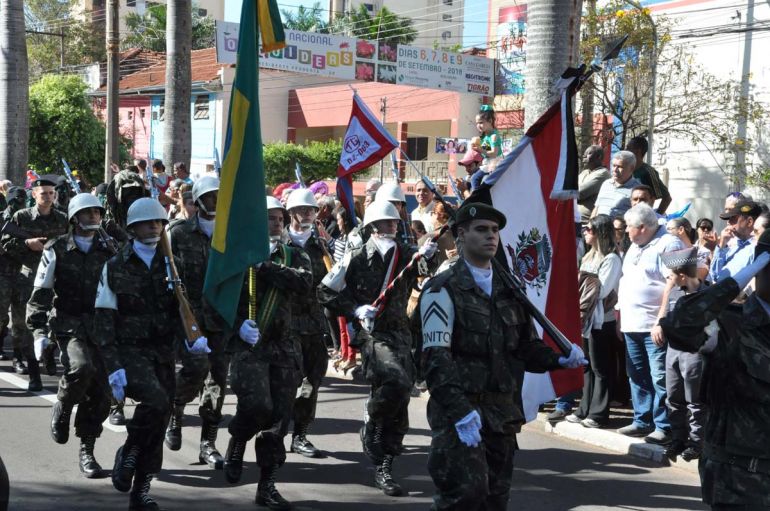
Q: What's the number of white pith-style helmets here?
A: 7